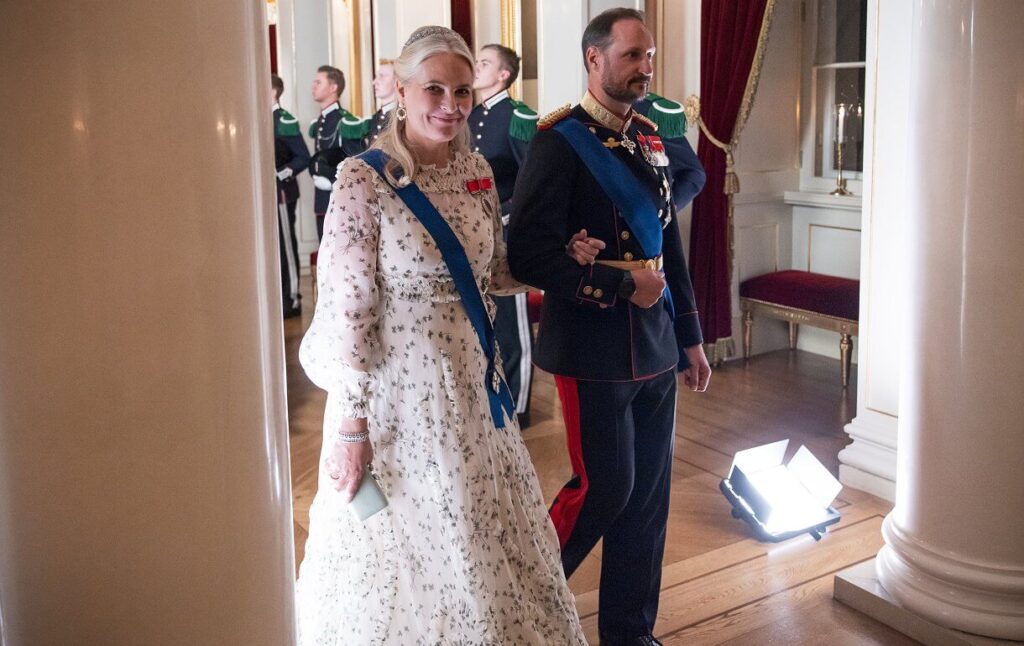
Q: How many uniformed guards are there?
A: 5